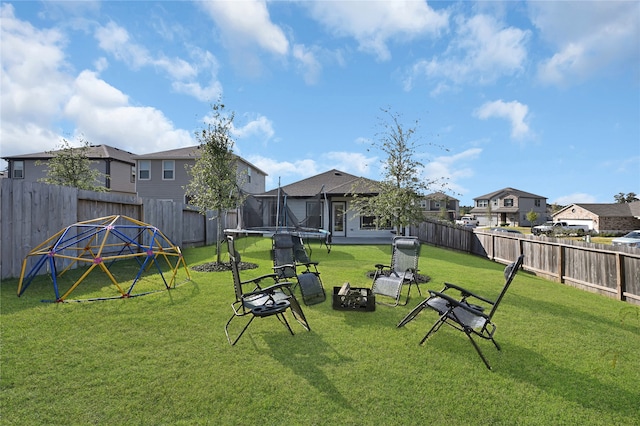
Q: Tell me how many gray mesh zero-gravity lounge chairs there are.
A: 4